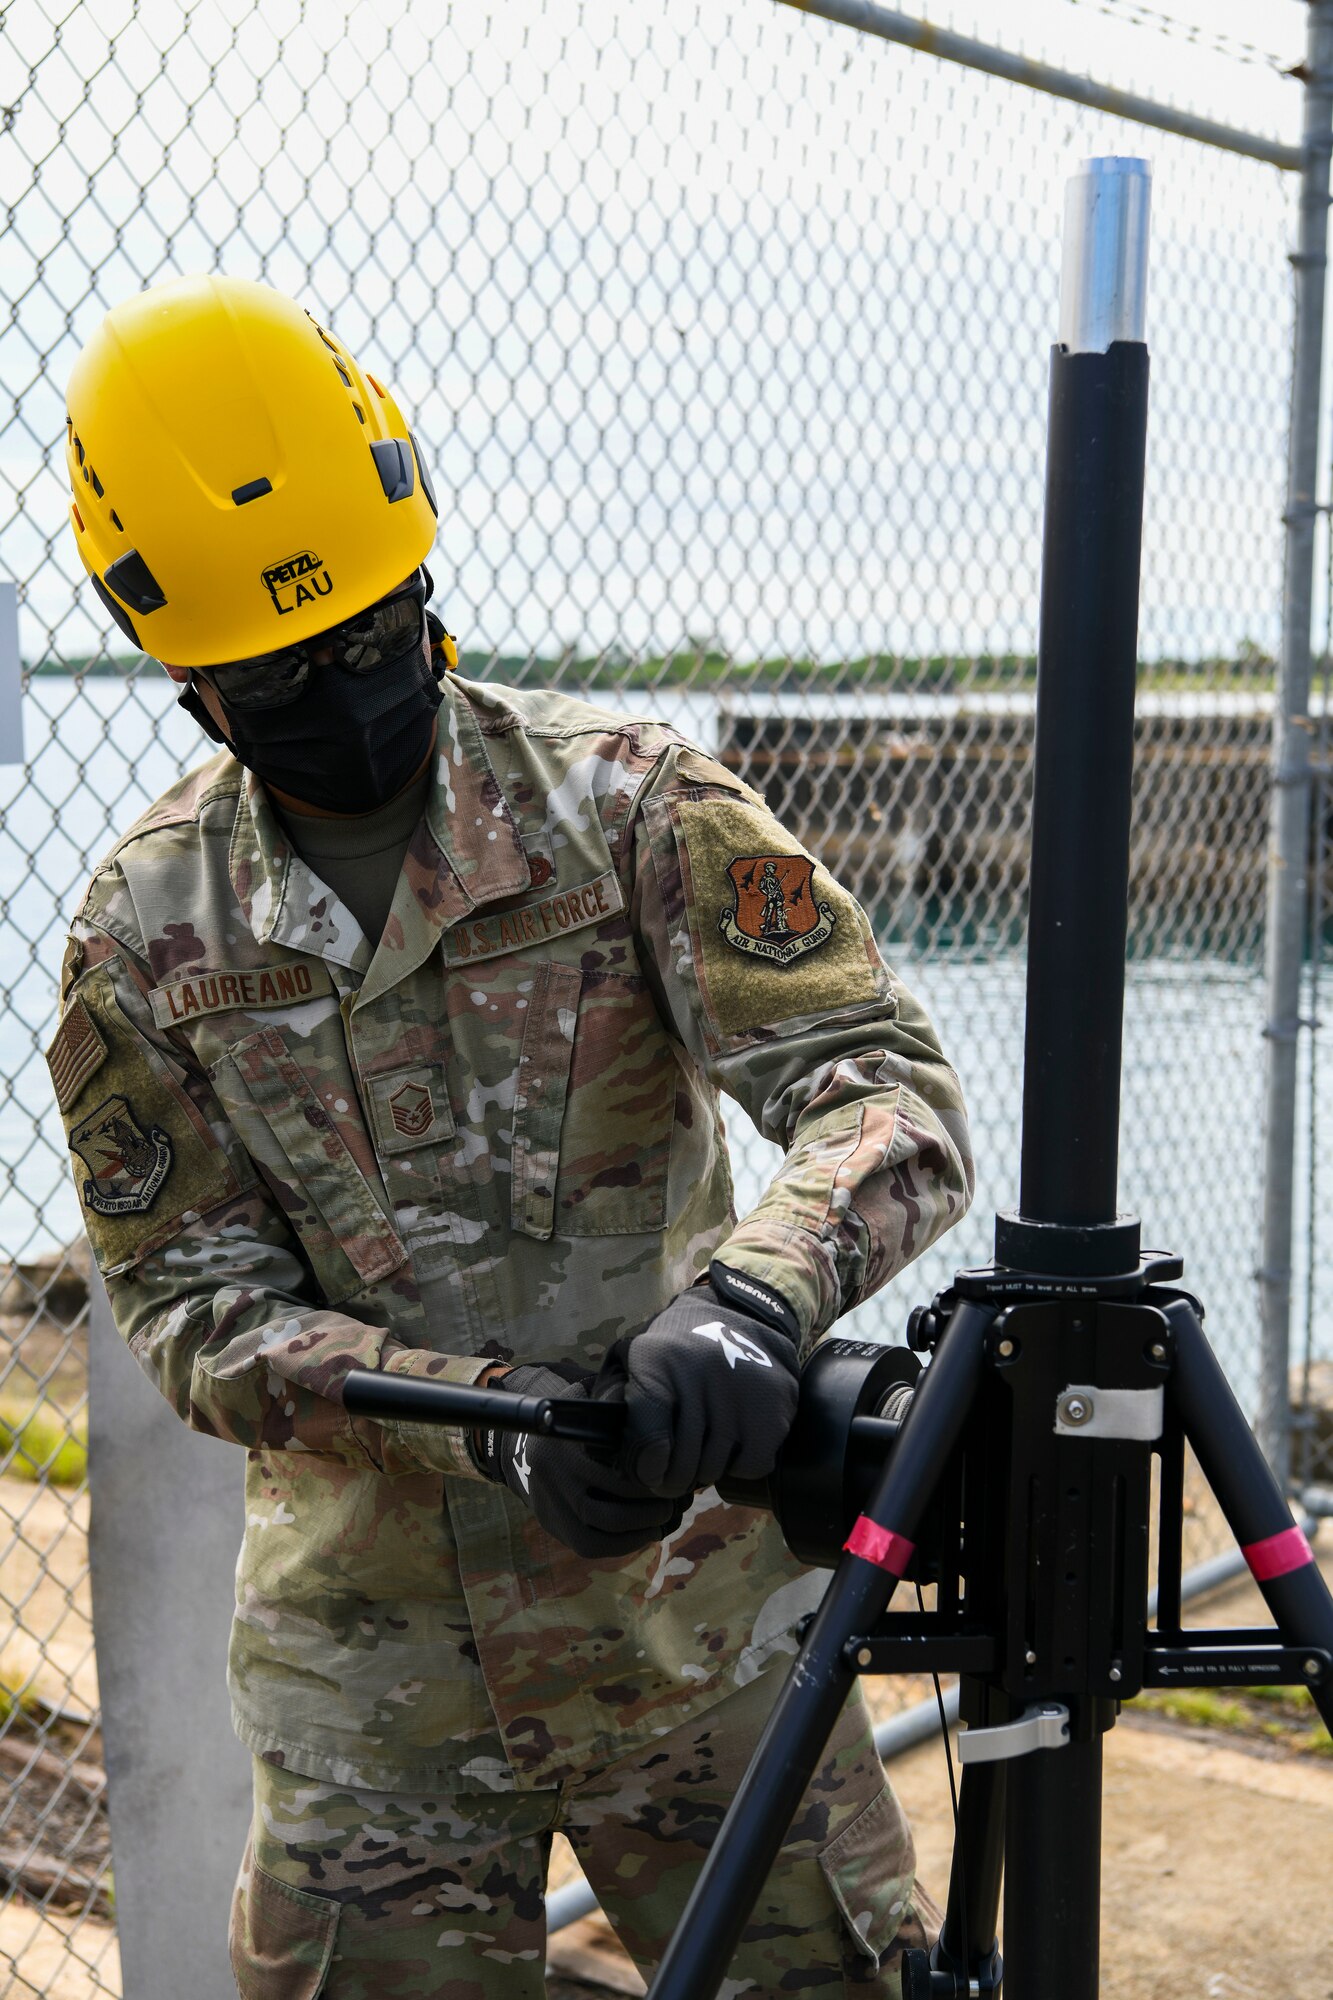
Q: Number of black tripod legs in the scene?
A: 3